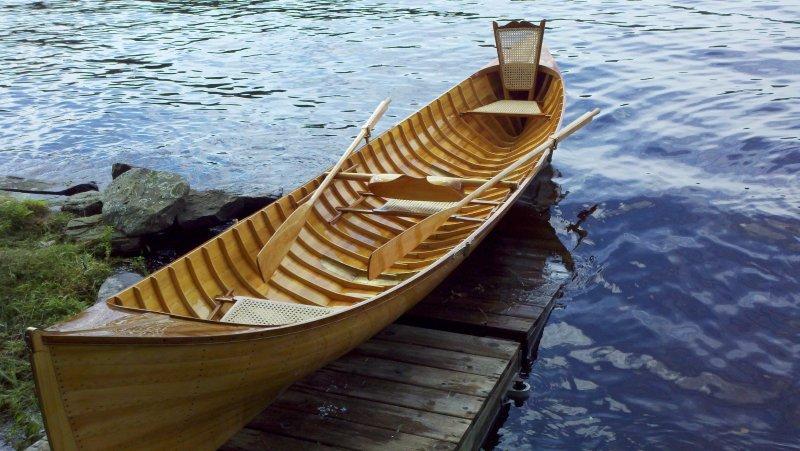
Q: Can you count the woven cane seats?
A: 3